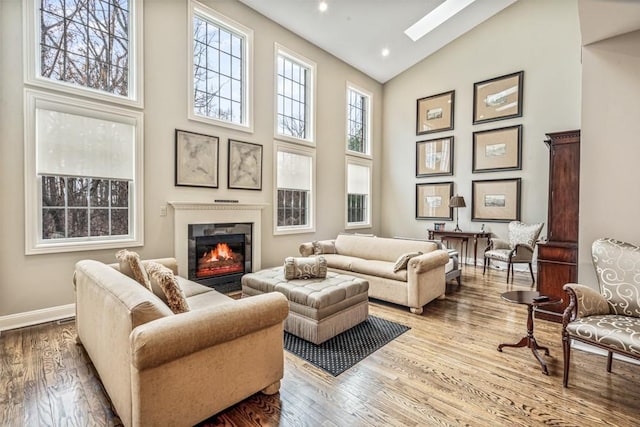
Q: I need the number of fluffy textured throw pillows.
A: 2